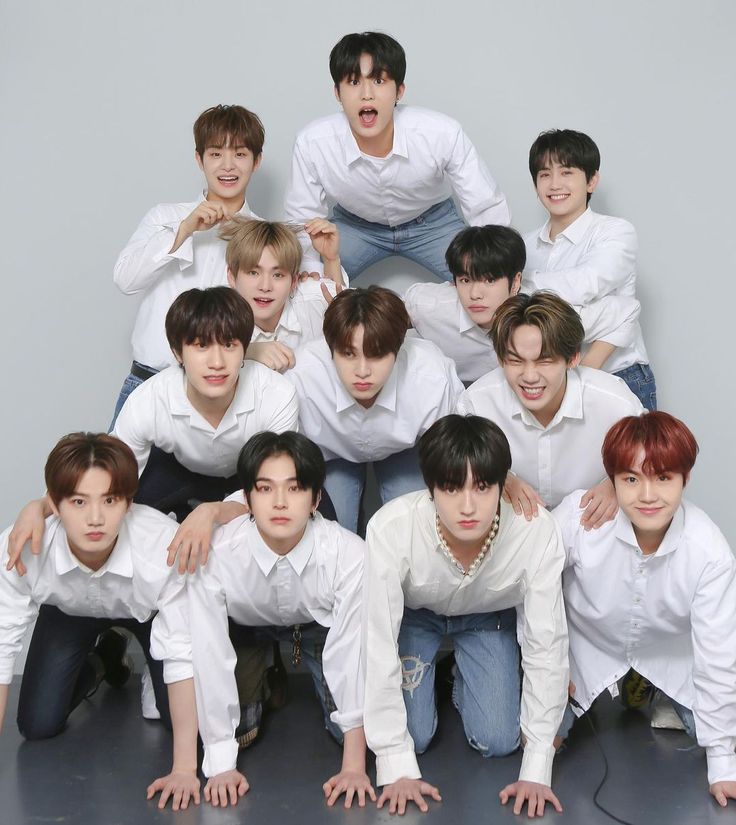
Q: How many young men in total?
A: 12